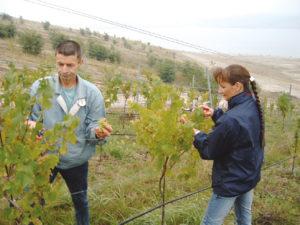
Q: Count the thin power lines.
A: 2